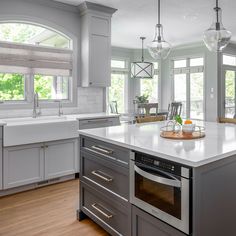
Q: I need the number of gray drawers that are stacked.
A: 3